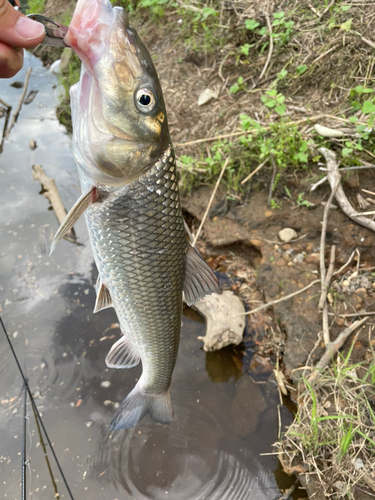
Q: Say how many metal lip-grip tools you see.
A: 1